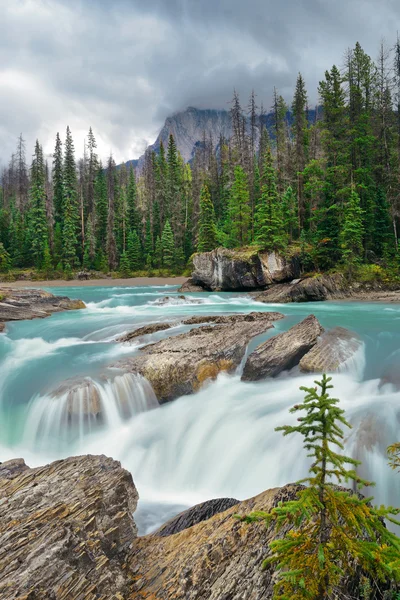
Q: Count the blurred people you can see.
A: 0